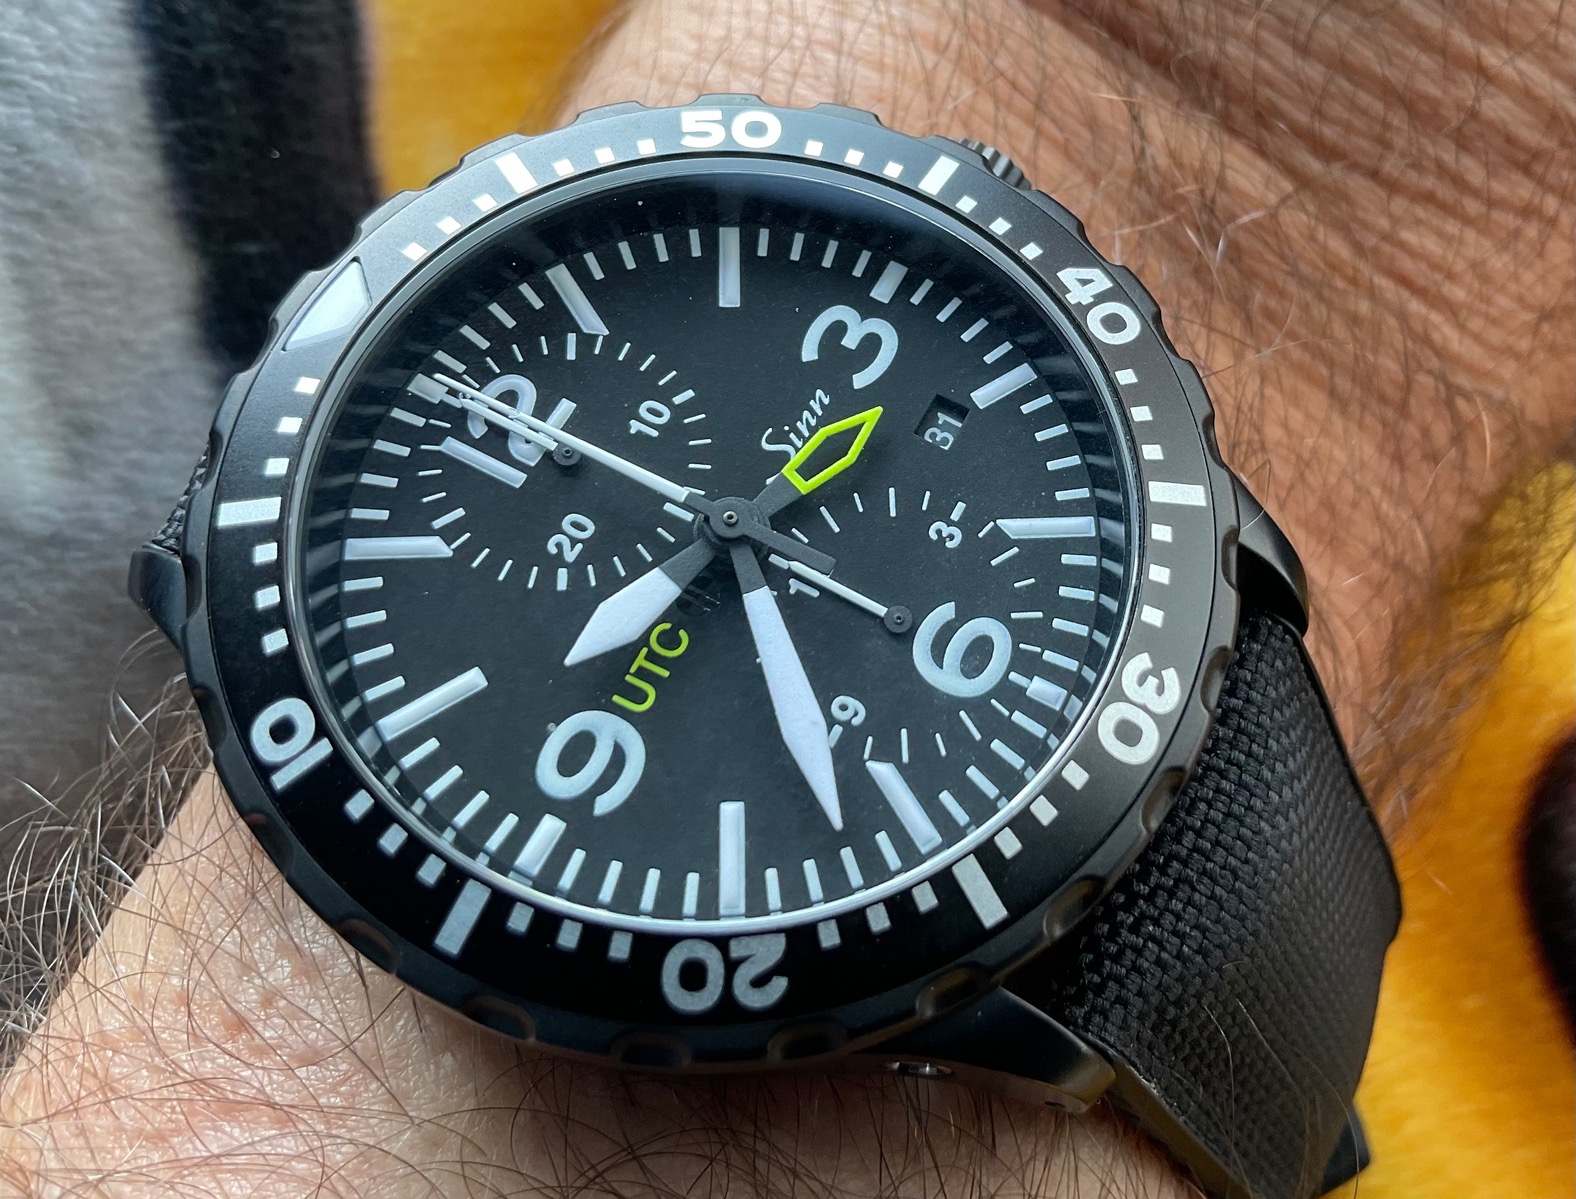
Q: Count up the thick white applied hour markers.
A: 12